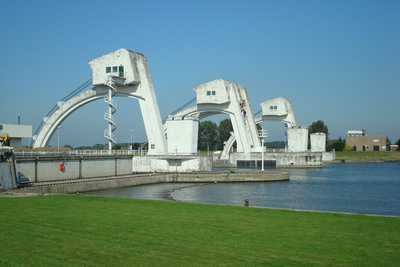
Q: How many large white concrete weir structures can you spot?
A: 3